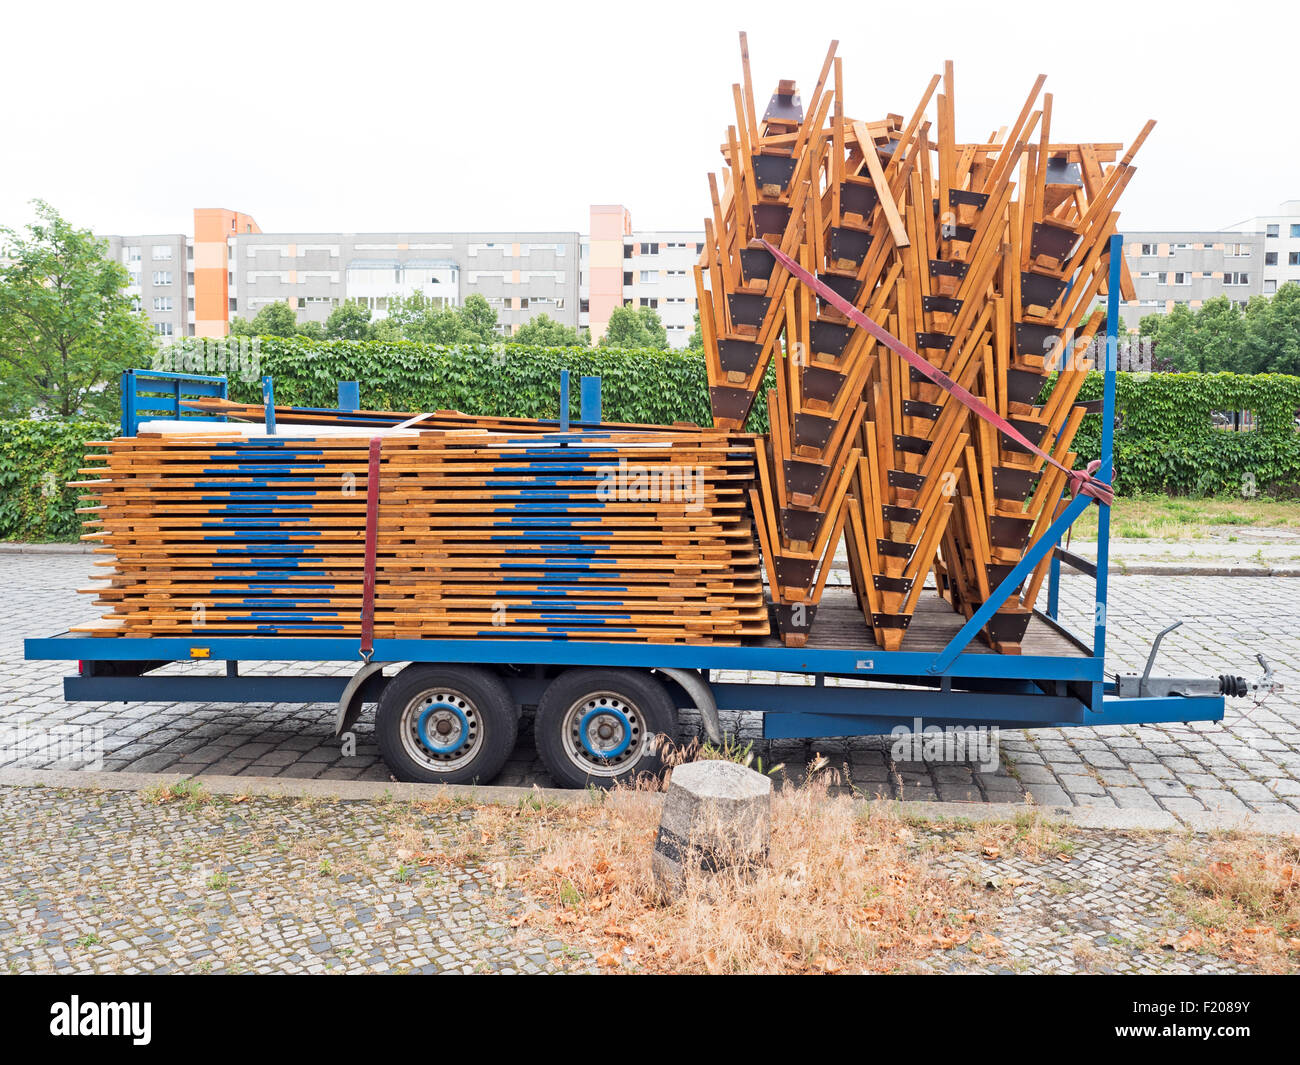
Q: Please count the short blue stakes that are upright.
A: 4